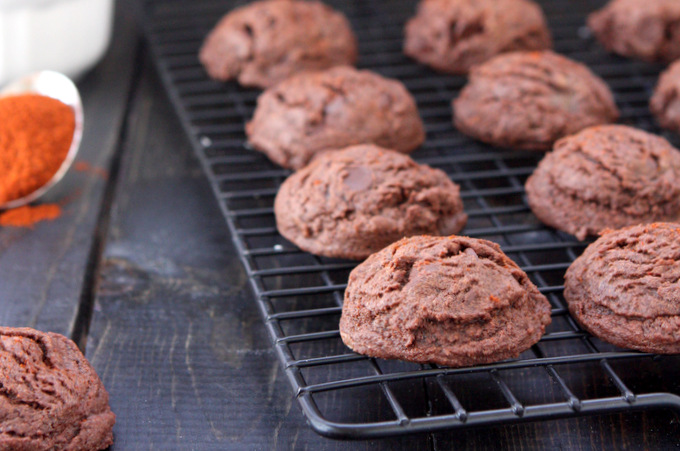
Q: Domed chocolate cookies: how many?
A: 11